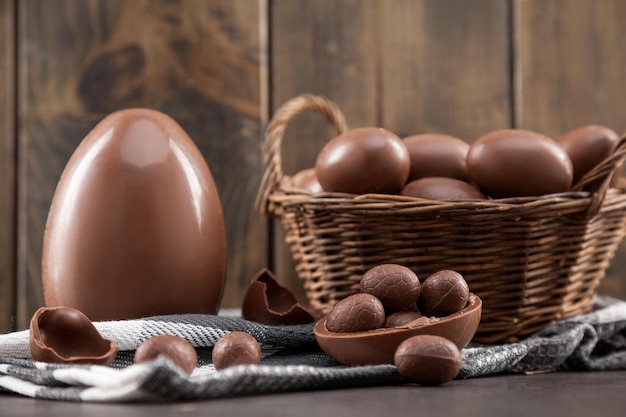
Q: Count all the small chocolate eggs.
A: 7